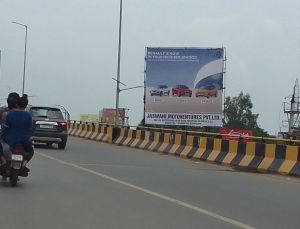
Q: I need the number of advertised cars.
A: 3